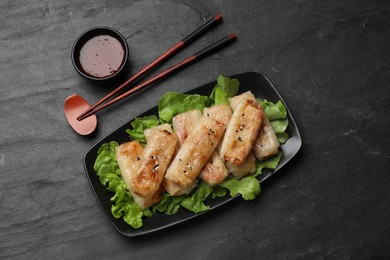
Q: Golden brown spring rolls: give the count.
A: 8